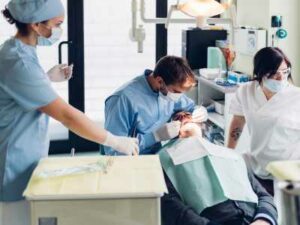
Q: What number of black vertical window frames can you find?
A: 2